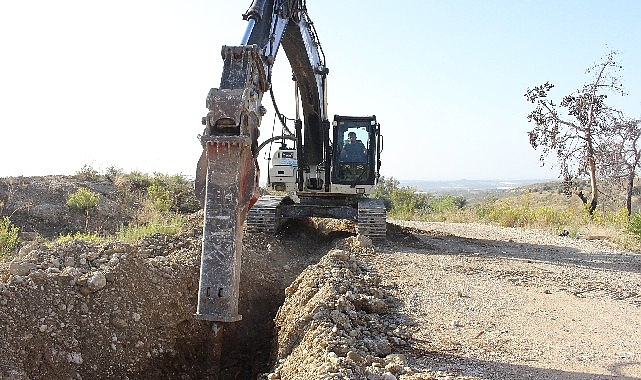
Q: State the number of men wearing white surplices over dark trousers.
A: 0